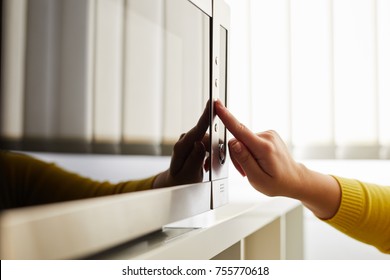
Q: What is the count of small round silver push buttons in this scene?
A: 3